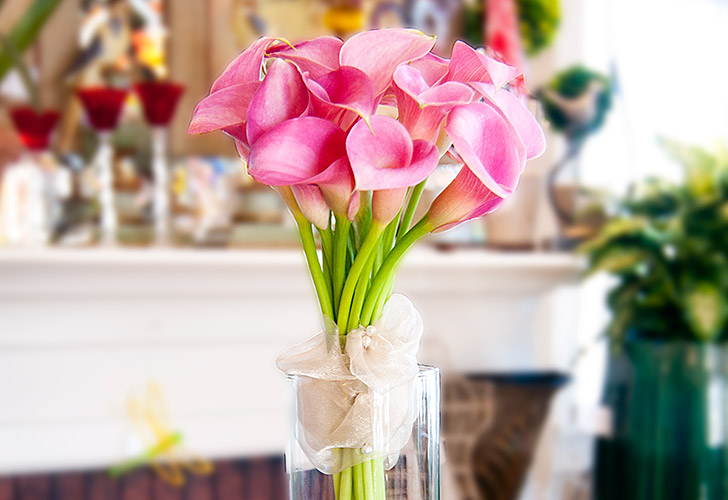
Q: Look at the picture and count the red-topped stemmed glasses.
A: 3